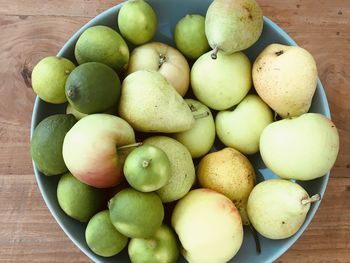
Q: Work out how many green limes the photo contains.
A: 11